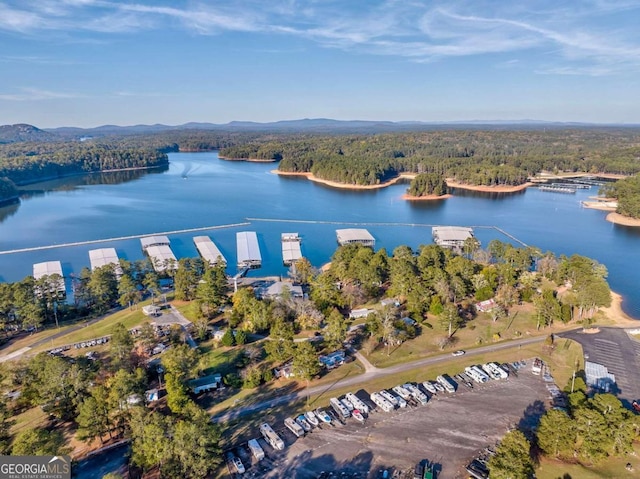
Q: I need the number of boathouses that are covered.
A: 8